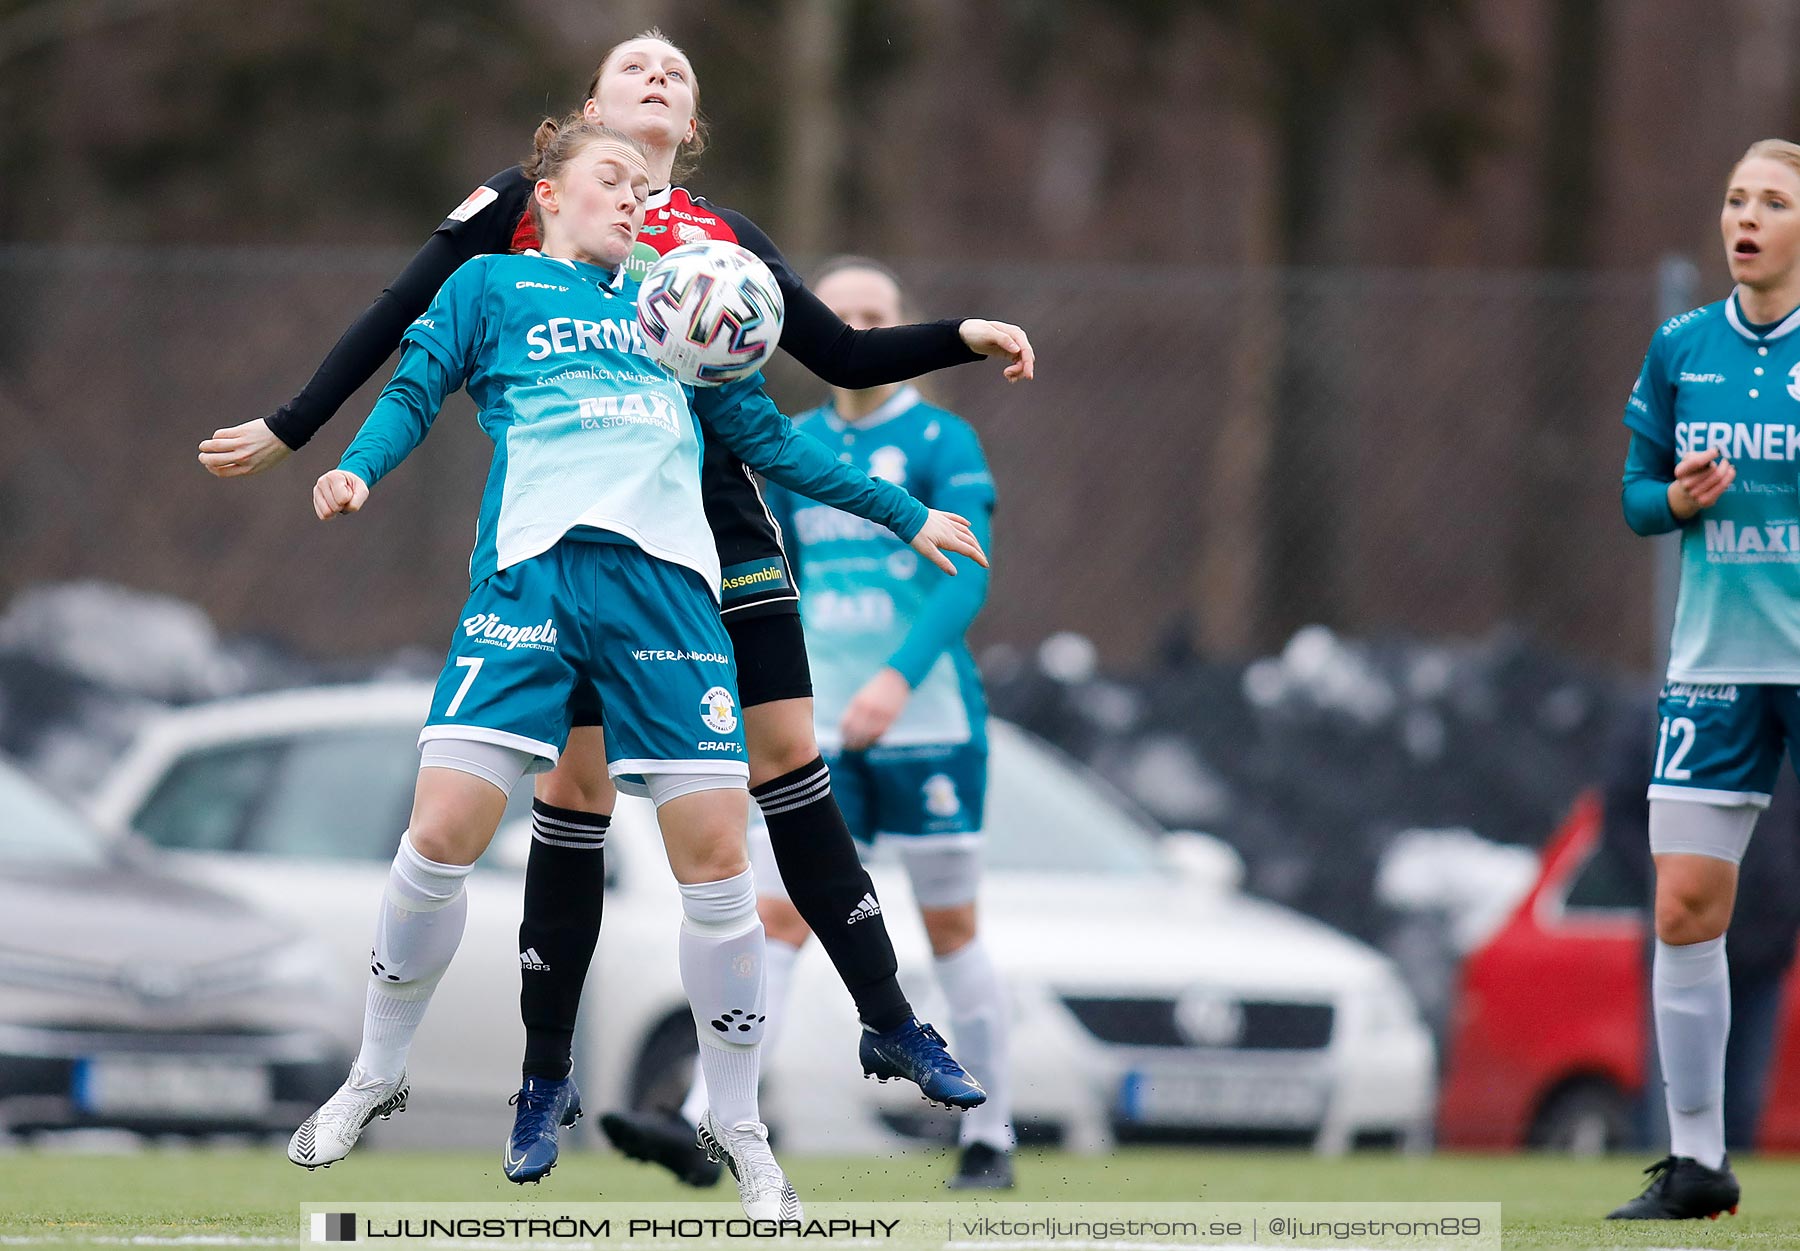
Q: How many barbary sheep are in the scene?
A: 0